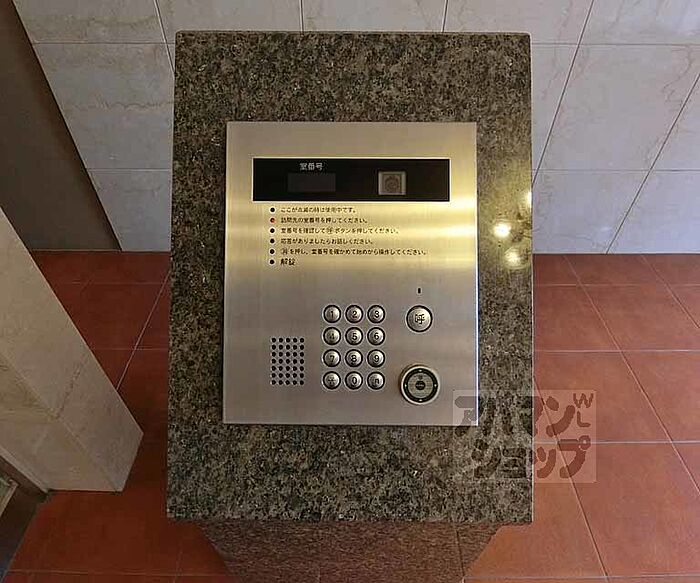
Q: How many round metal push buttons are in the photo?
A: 13